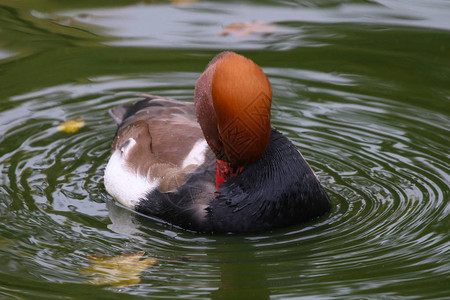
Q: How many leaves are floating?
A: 3